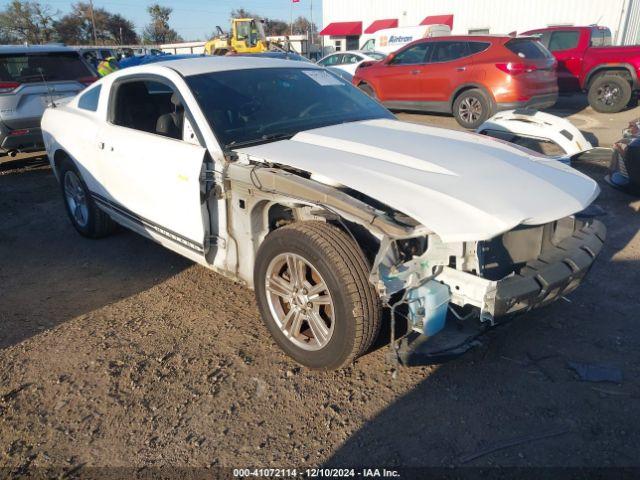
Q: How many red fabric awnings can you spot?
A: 3